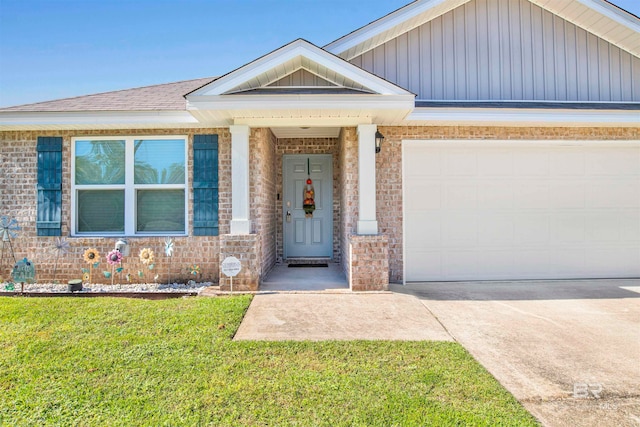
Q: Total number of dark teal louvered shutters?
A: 2